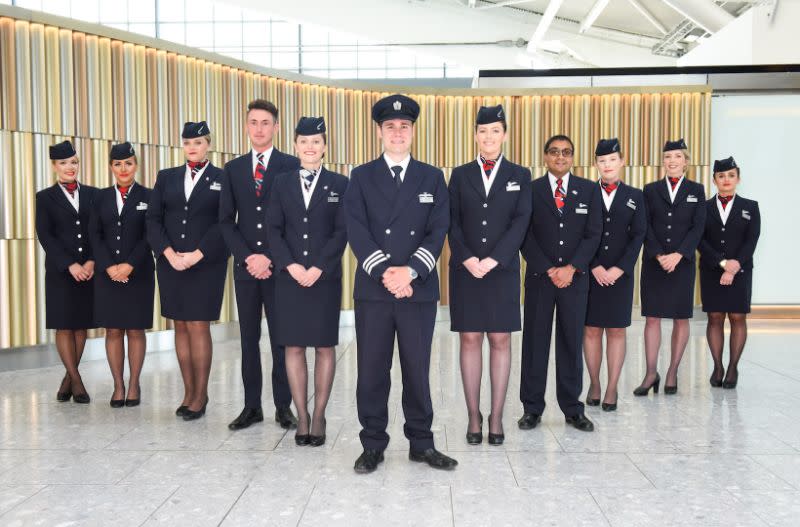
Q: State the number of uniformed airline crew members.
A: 11